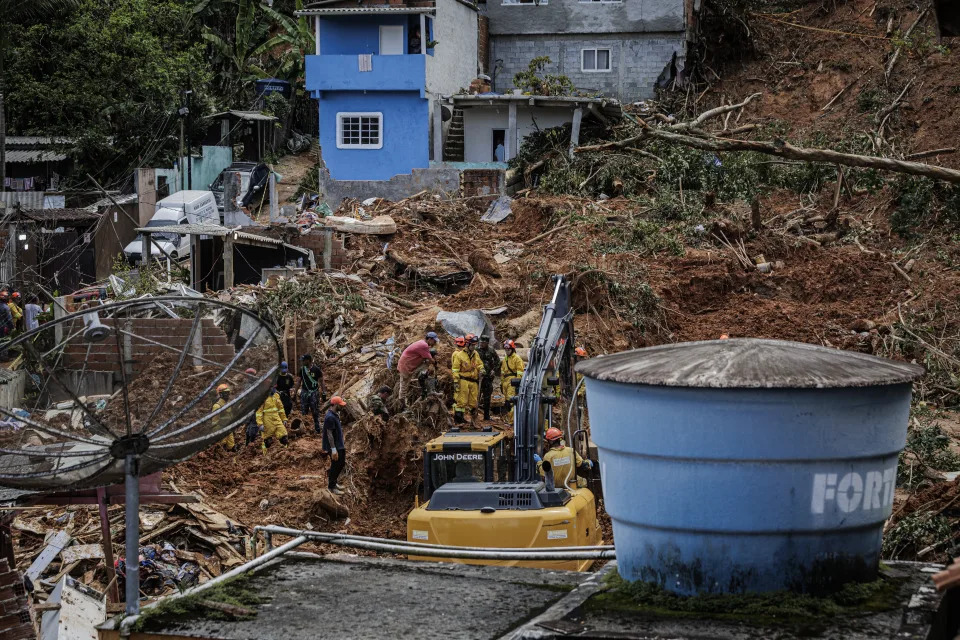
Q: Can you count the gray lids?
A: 1